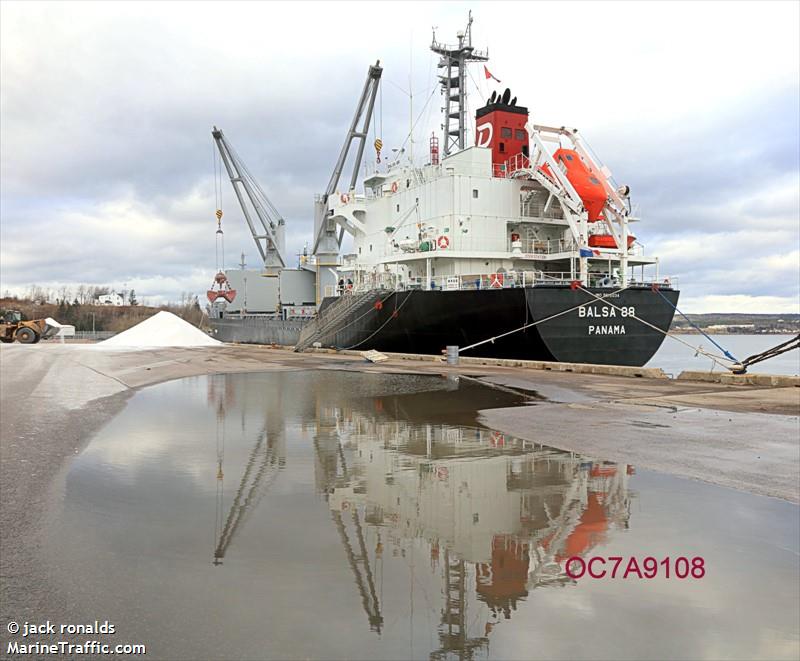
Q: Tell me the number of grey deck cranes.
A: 2